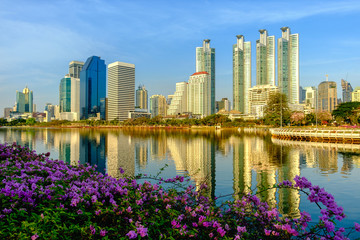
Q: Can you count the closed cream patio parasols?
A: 0